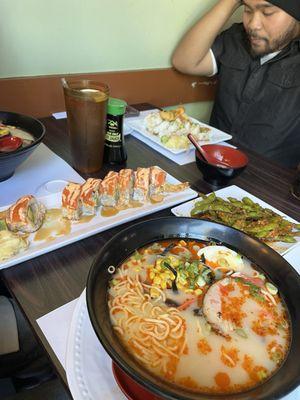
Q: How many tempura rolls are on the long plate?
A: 7